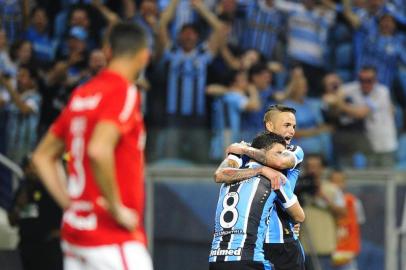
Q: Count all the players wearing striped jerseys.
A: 2